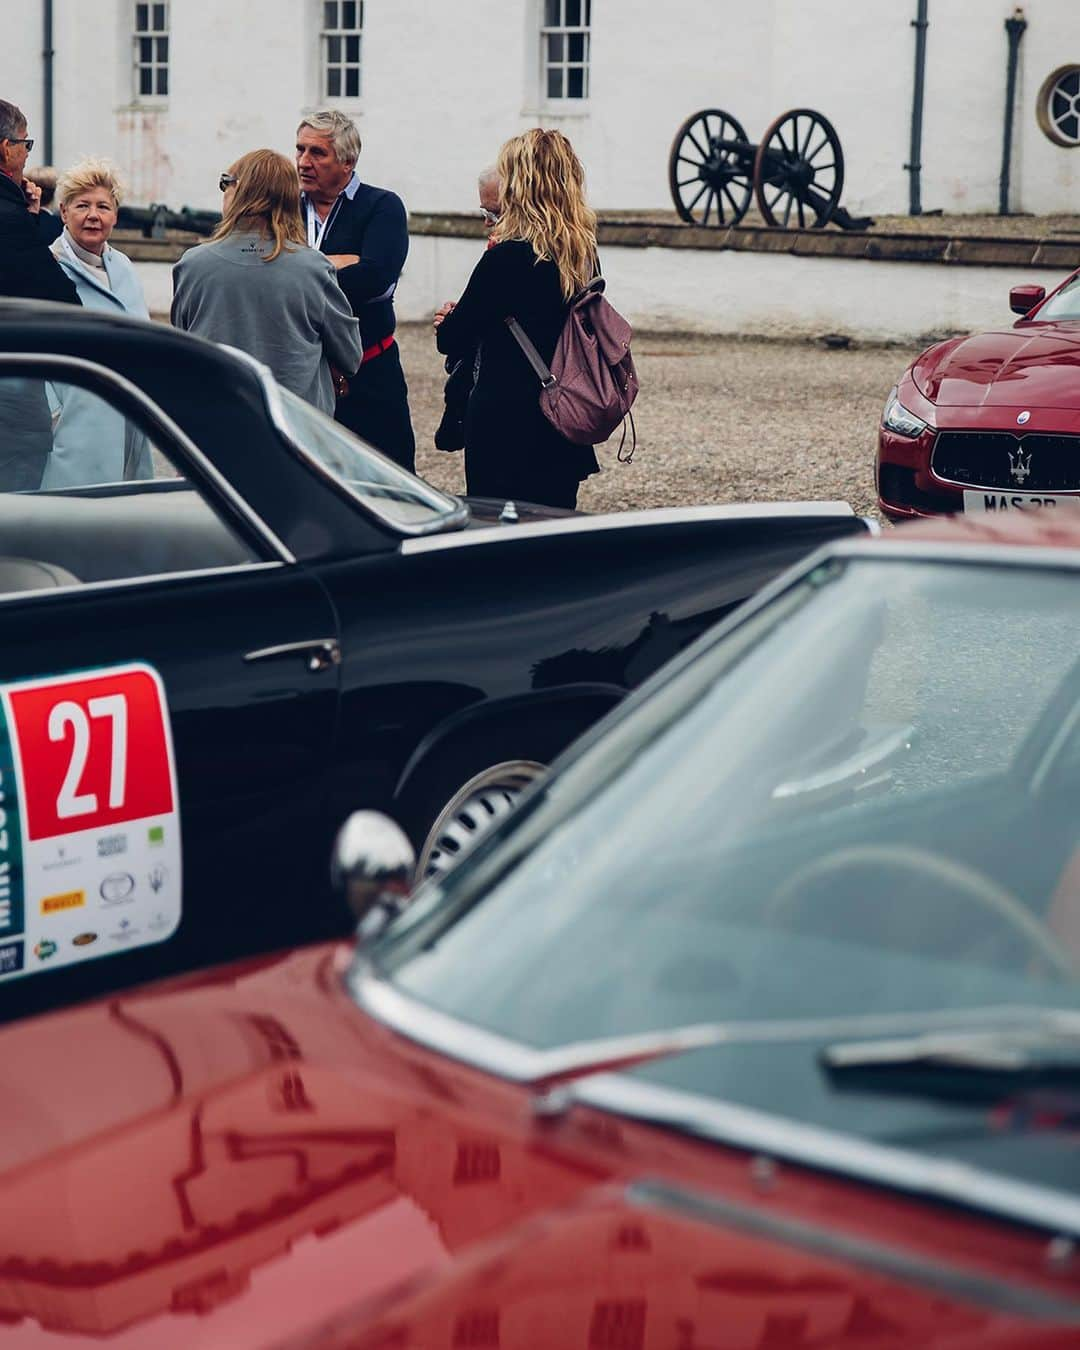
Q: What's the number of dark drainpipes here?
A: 3